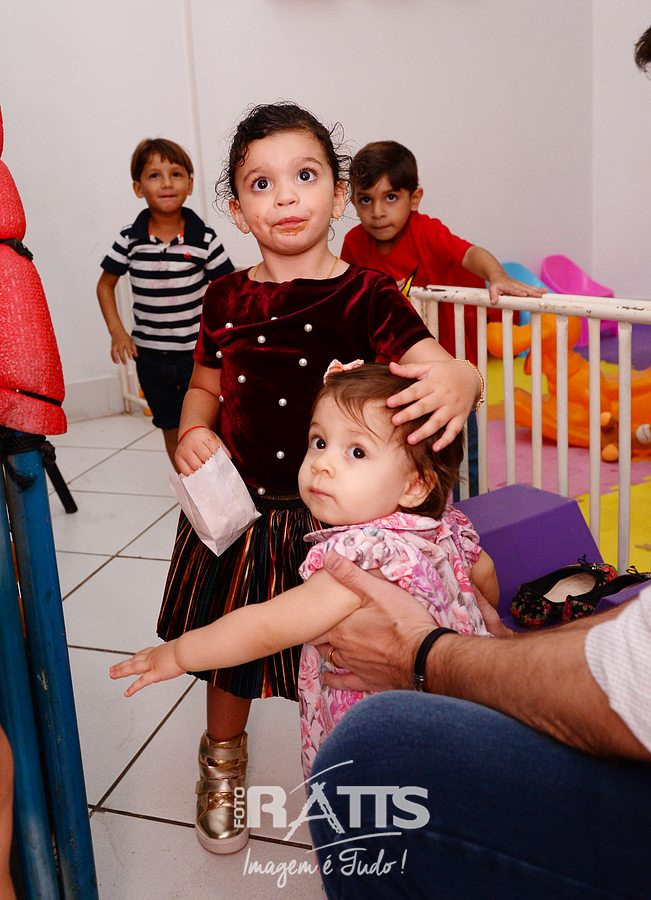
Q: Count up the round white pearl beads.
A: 11